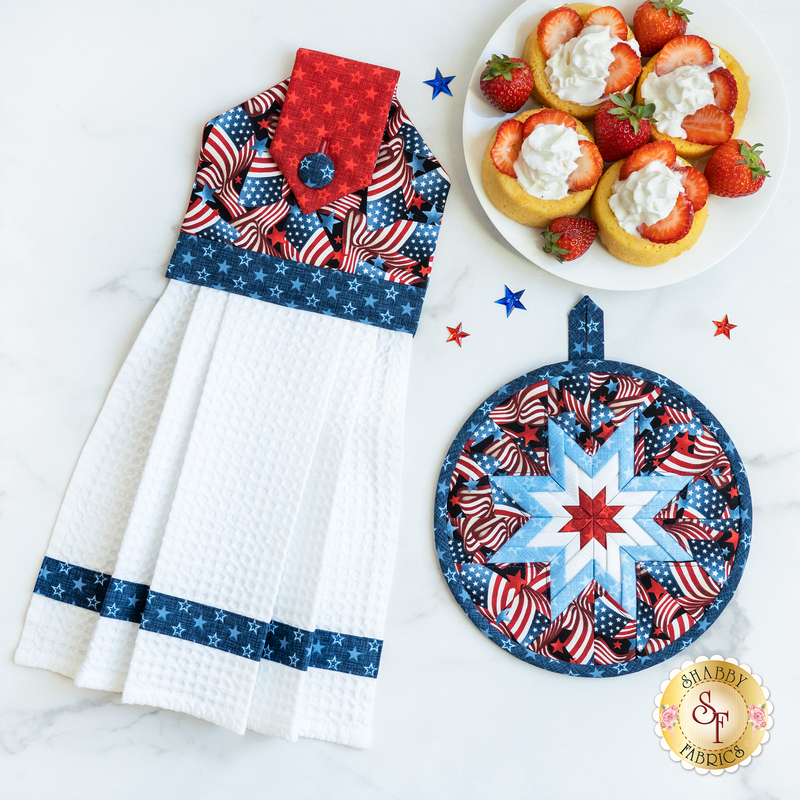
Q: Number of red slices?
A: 12